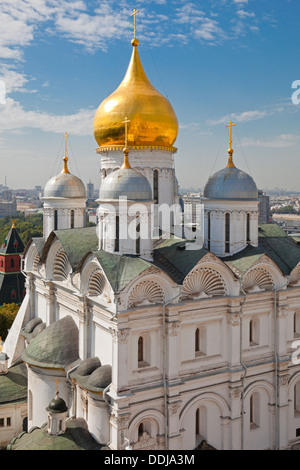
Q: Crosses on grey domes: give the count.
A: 3